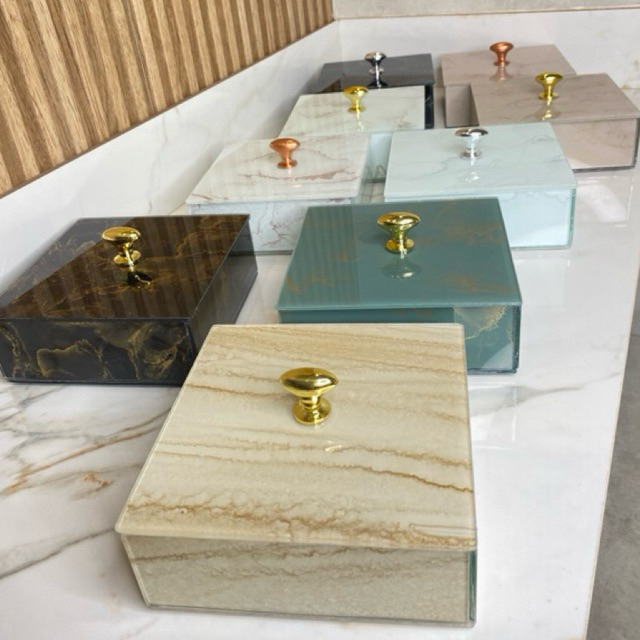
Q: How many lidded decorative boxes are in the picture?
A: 9